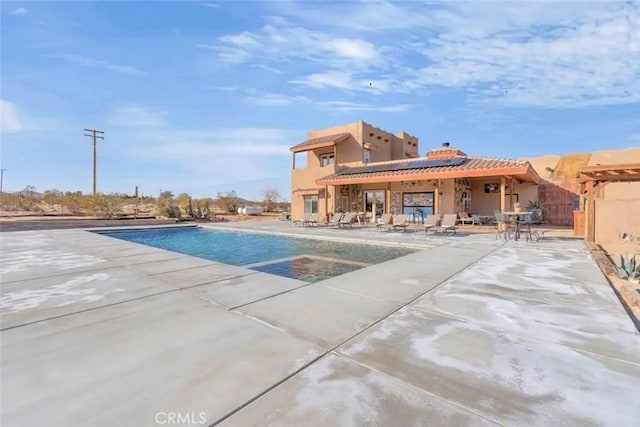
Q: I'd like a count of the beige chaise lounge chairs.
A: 8